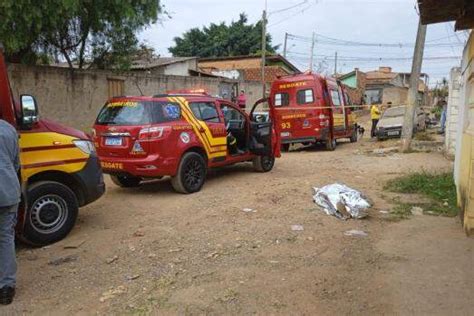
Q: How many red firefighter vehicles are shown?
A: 3